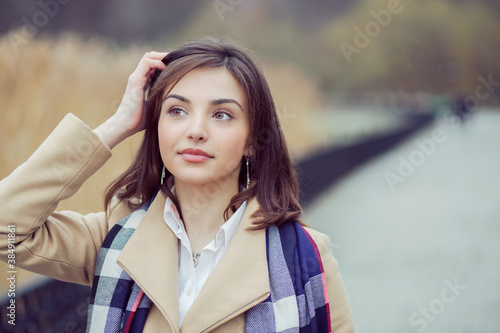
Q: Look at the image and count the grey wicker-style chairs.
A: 0